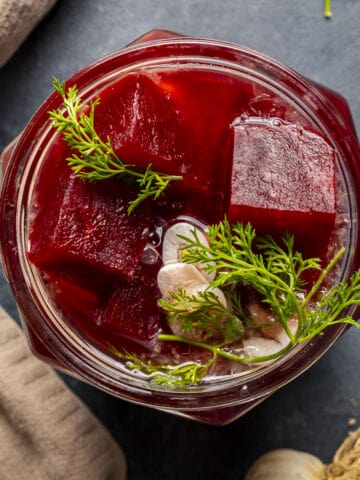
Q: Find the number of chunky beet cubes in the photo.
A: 4